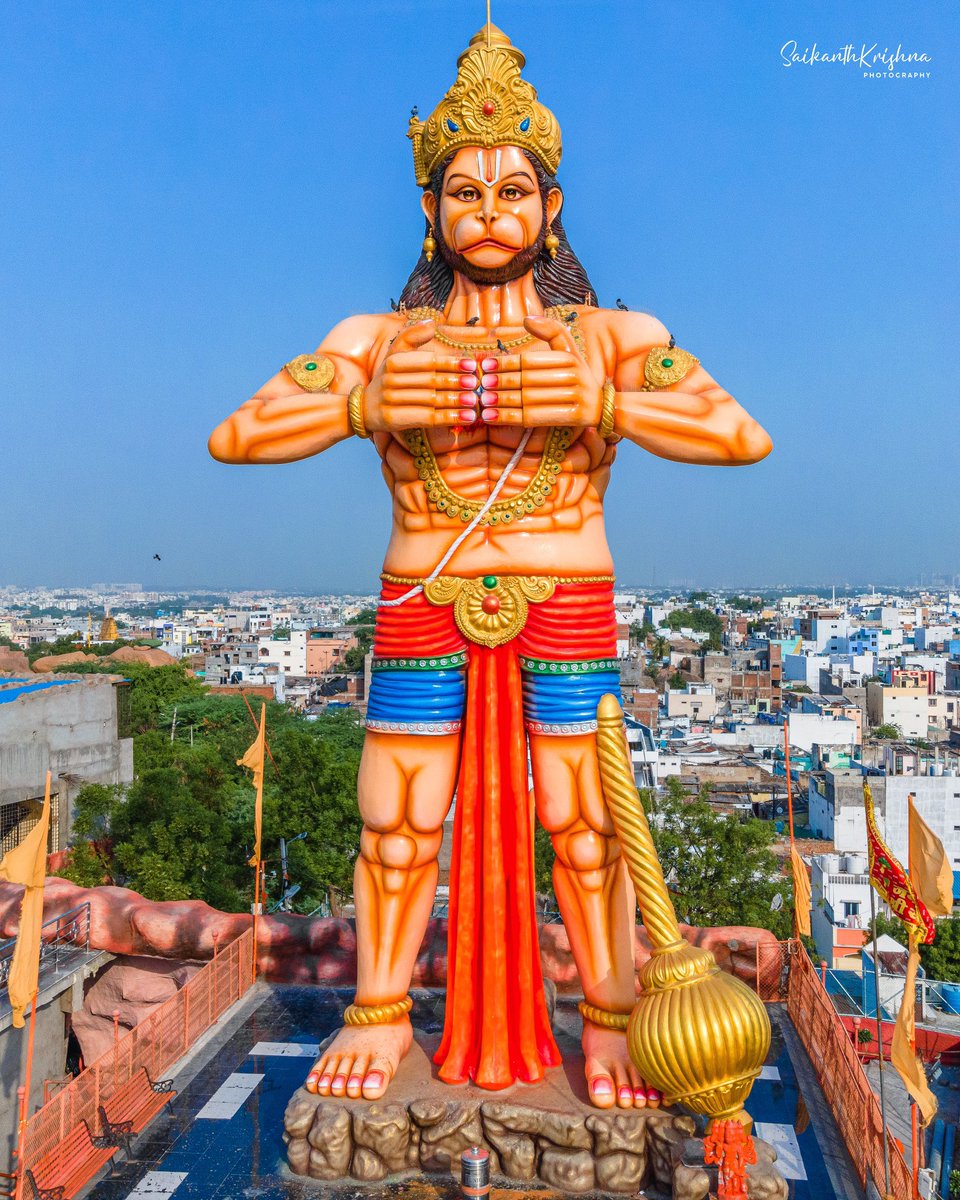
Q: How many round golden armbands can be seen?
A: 2